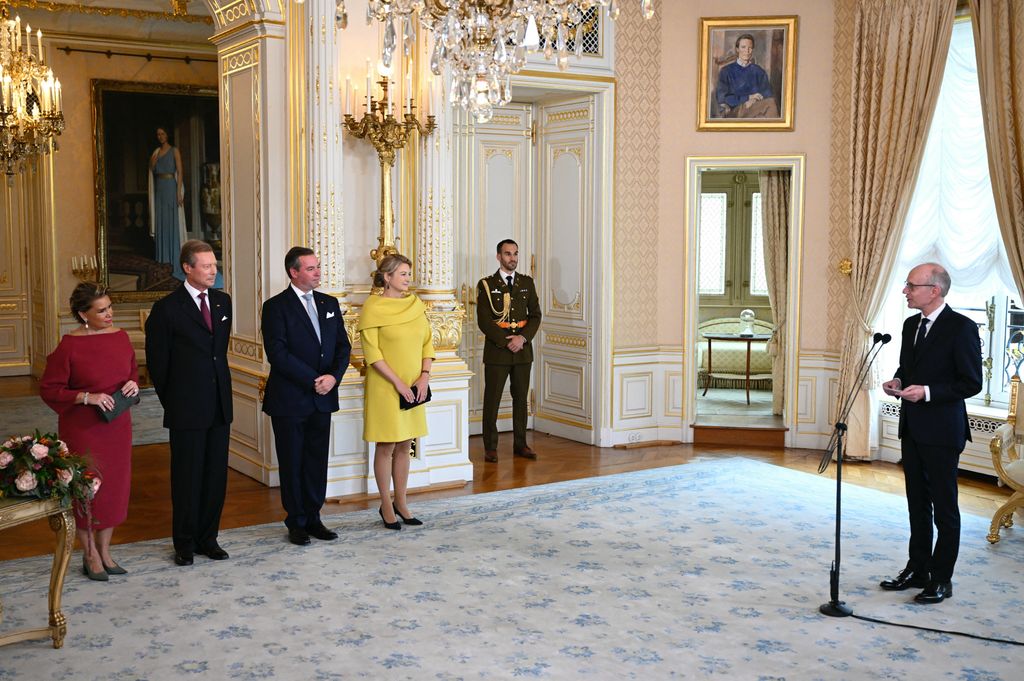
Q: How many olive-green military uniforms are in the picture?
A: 1